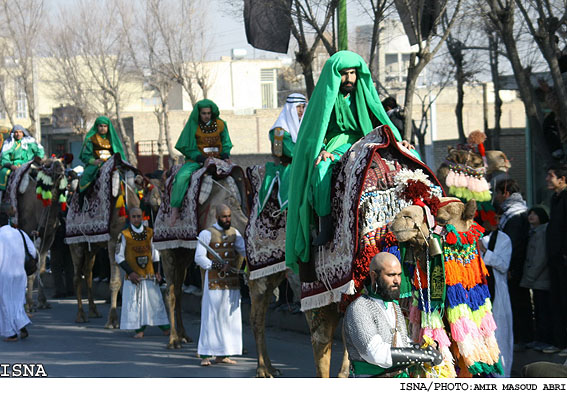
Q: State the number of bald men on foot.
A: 3